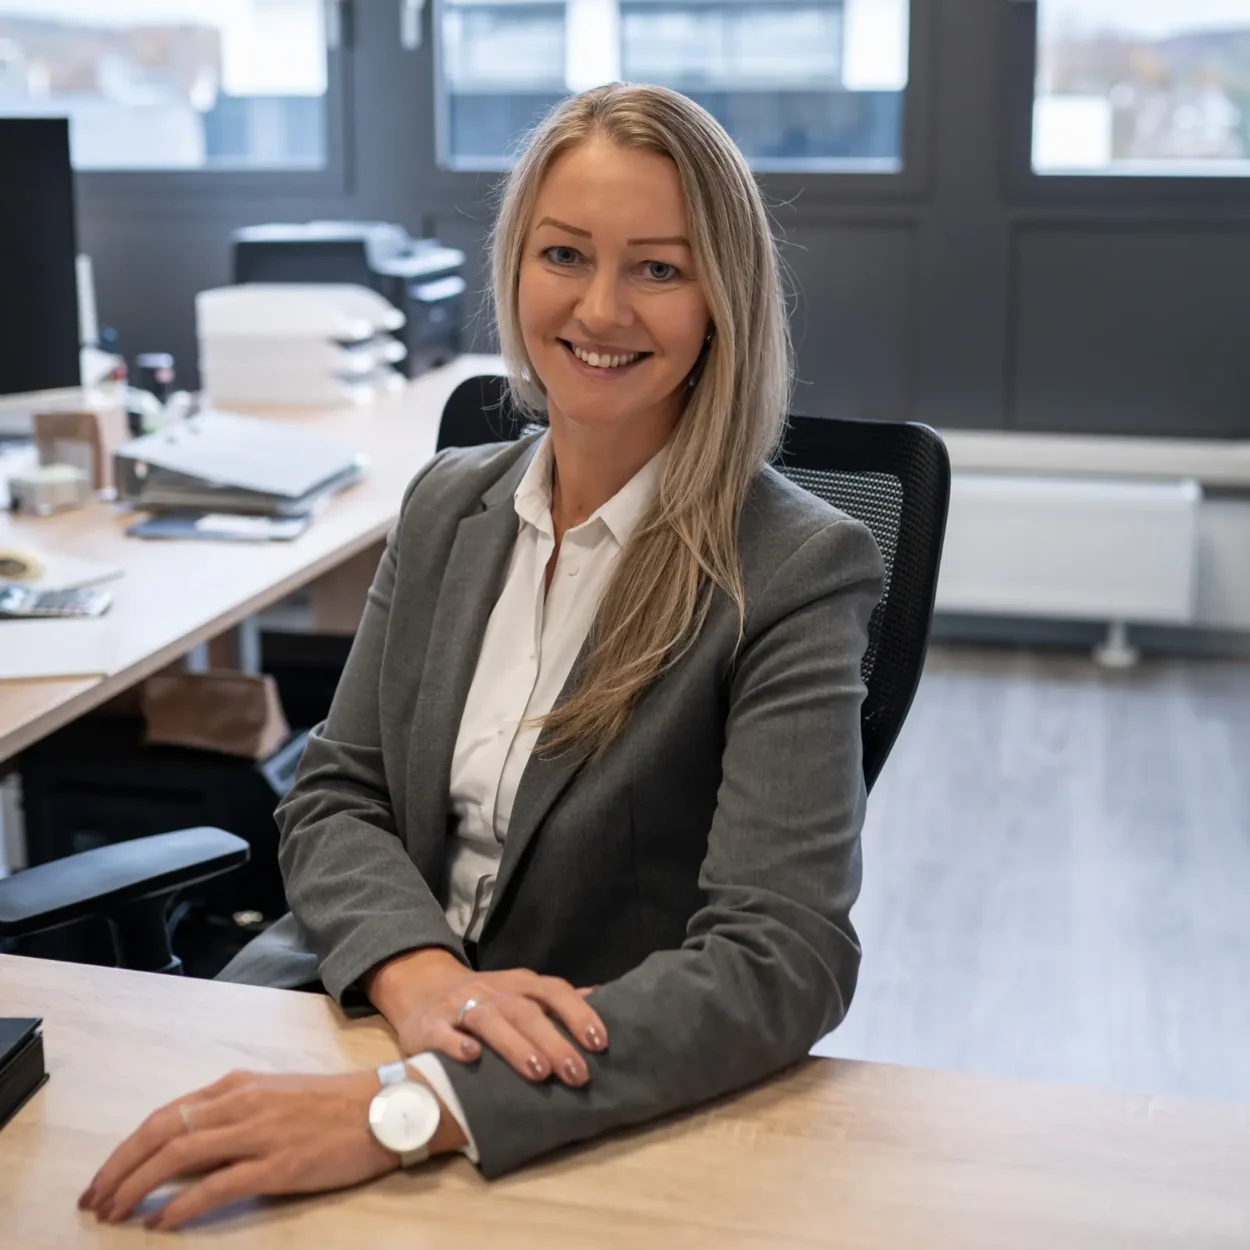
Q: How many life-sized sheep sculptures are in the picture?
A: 0